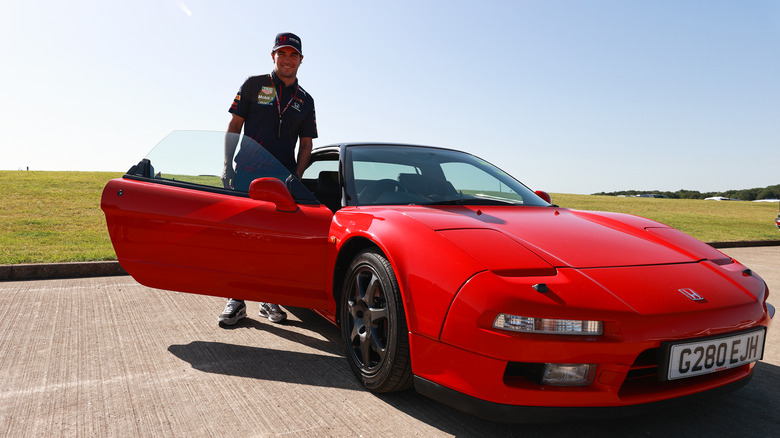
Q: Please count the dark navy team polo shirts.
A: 1